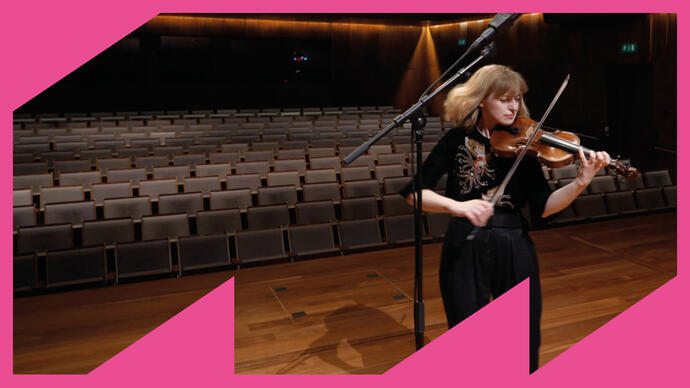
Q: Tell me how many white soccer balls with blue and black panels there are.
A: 0